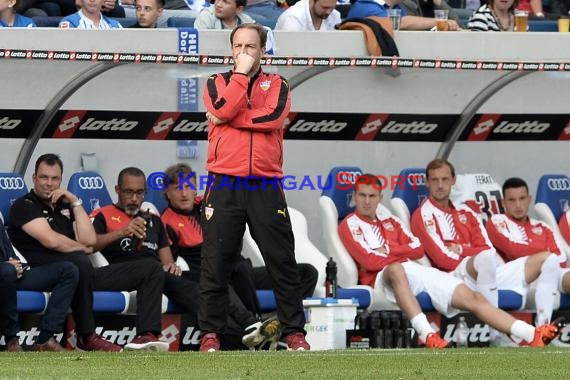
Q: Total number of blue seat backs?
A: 6